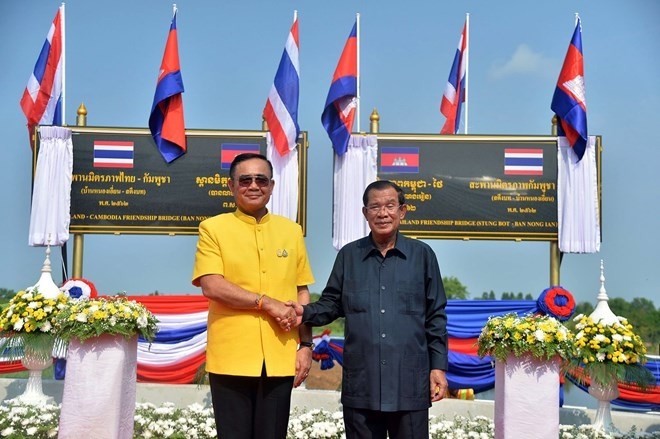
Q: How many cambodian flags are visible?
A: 5